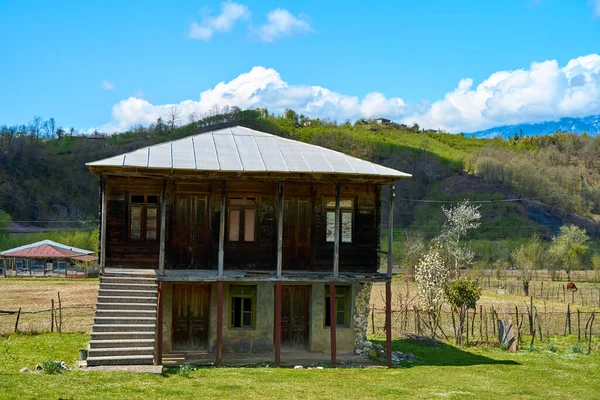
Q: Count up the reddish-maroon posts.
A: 5